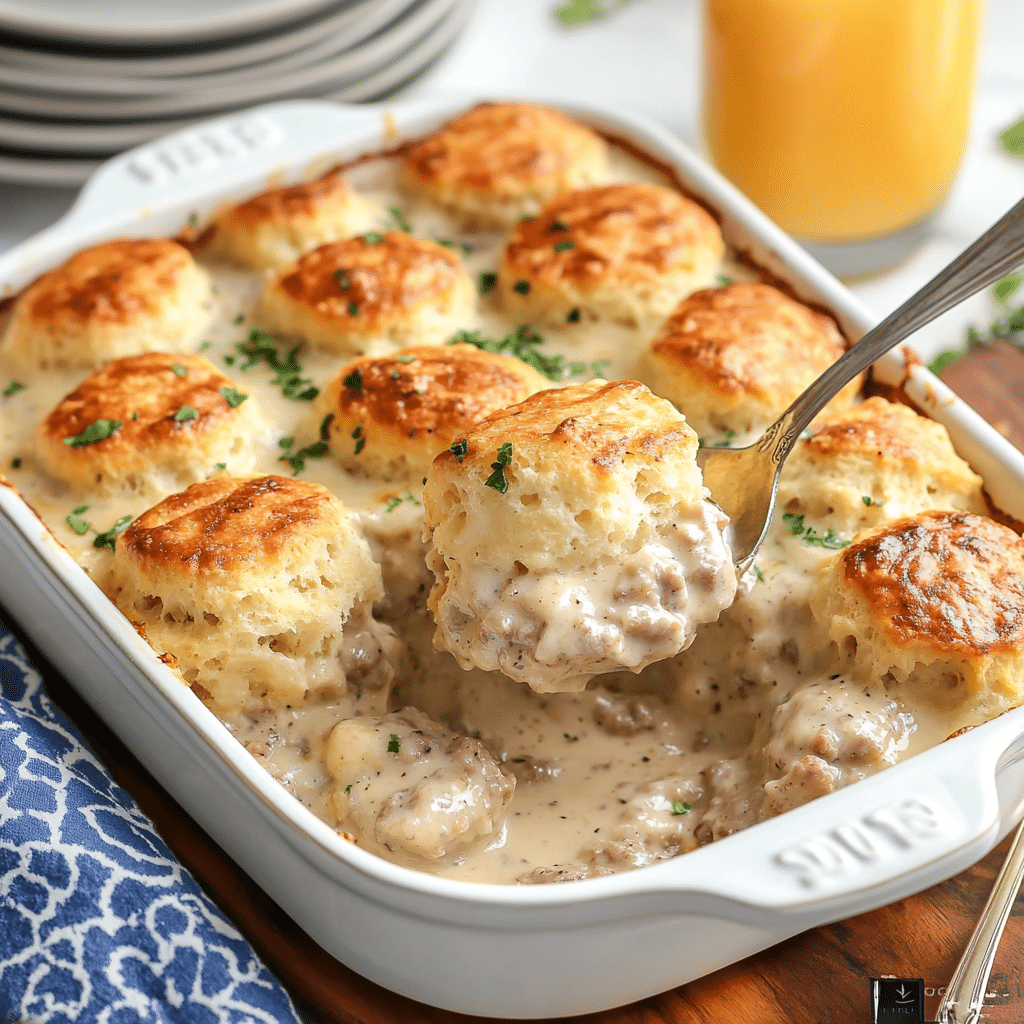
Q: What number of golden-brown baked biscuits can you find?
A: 12